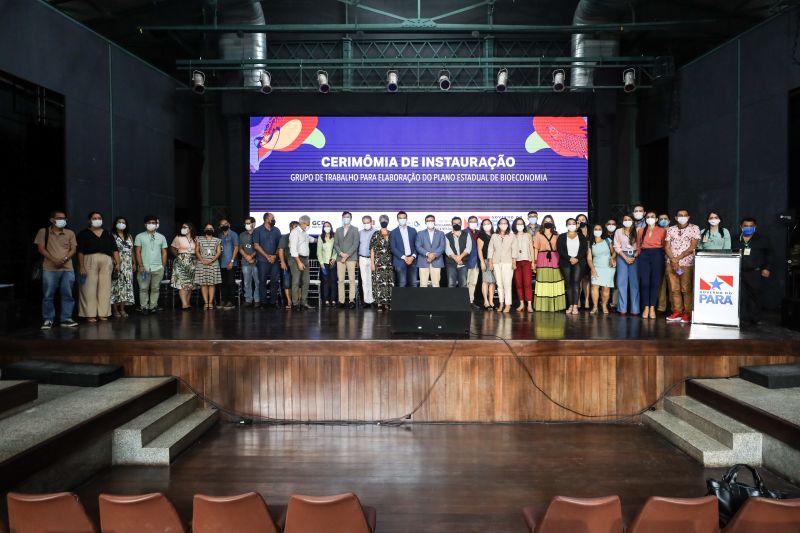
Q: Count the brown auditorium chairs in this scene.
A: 7